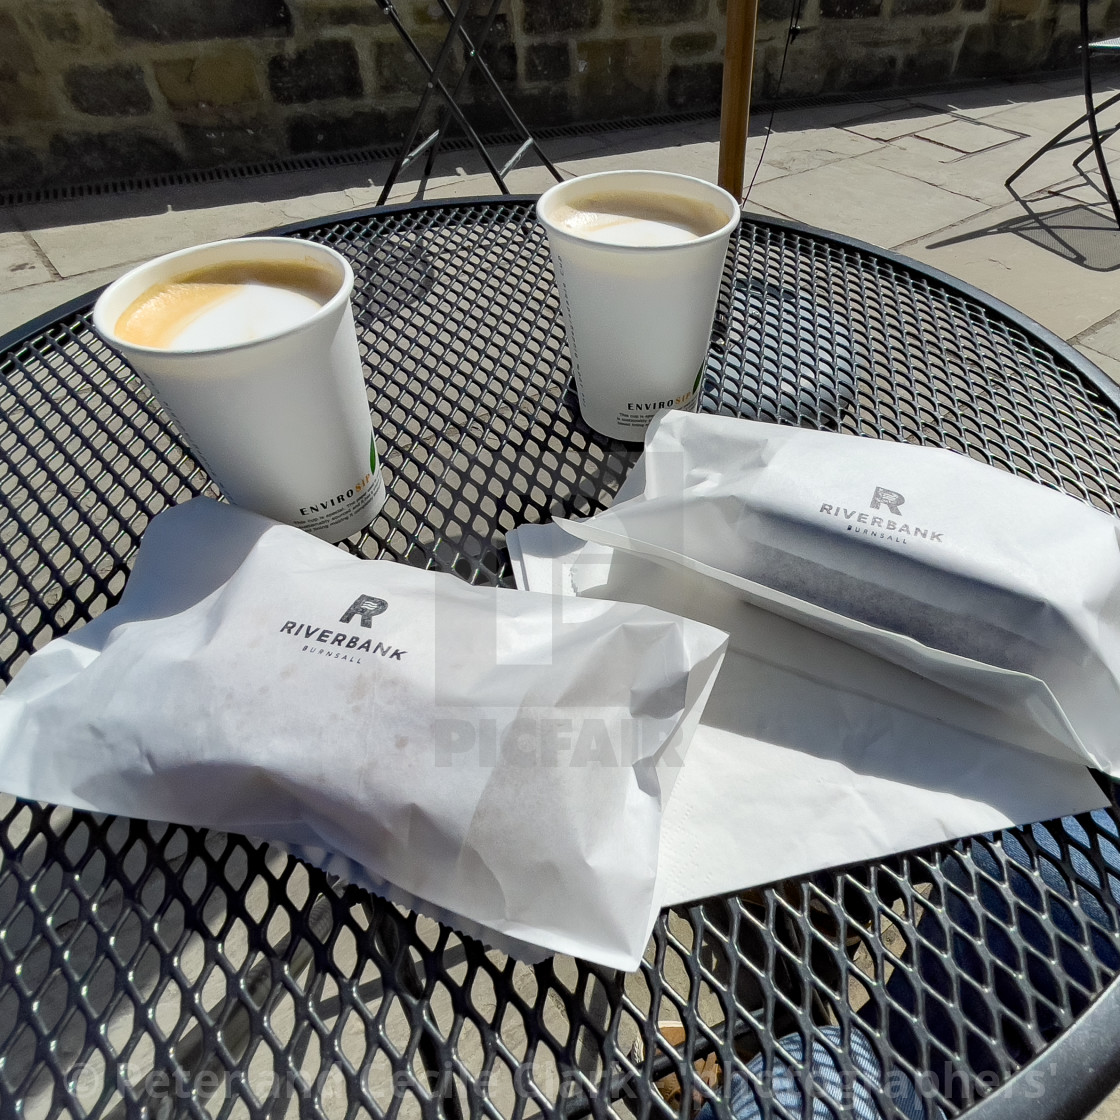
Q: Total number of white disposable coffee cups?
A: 2